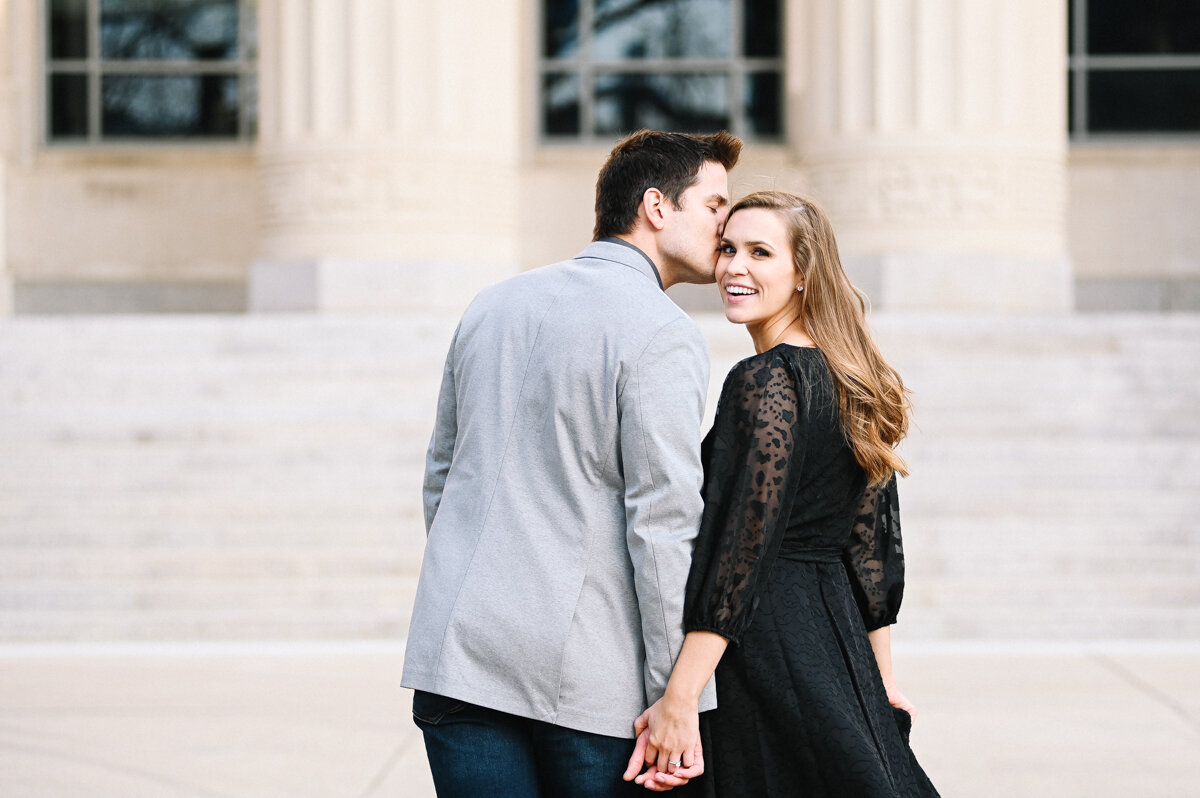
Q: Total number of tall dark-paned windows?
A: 3